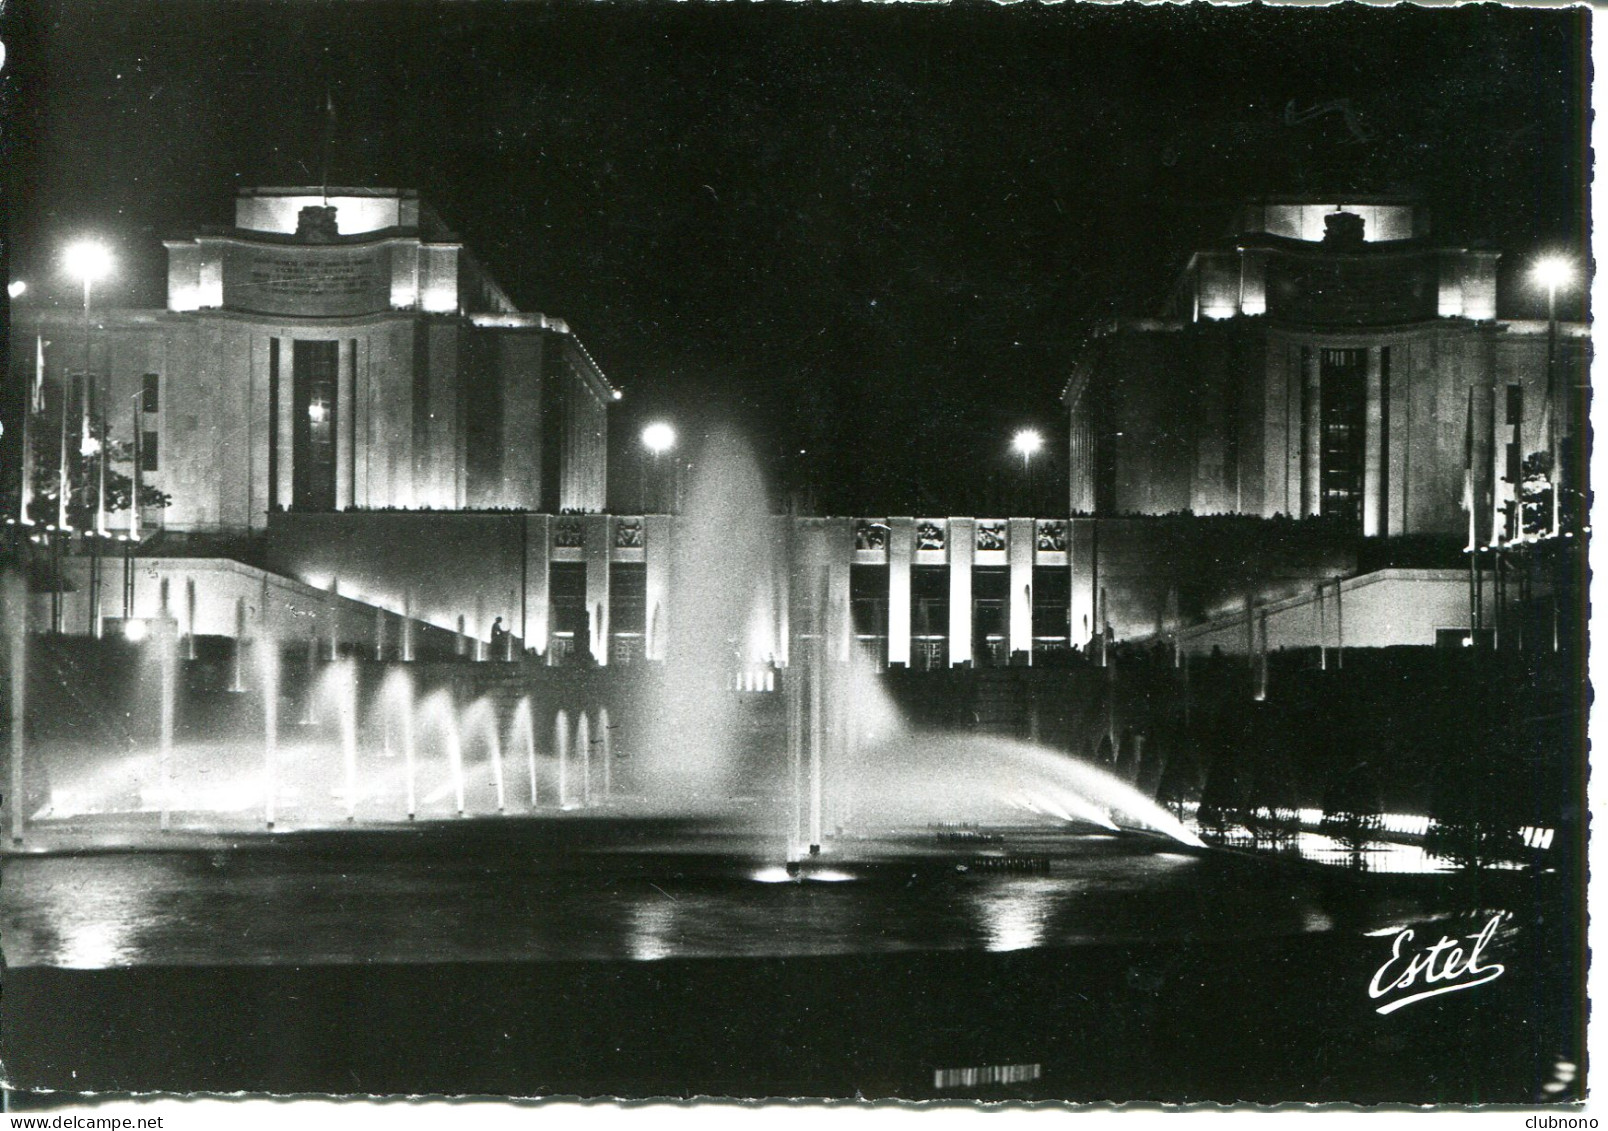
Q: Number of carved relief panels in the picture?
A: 6